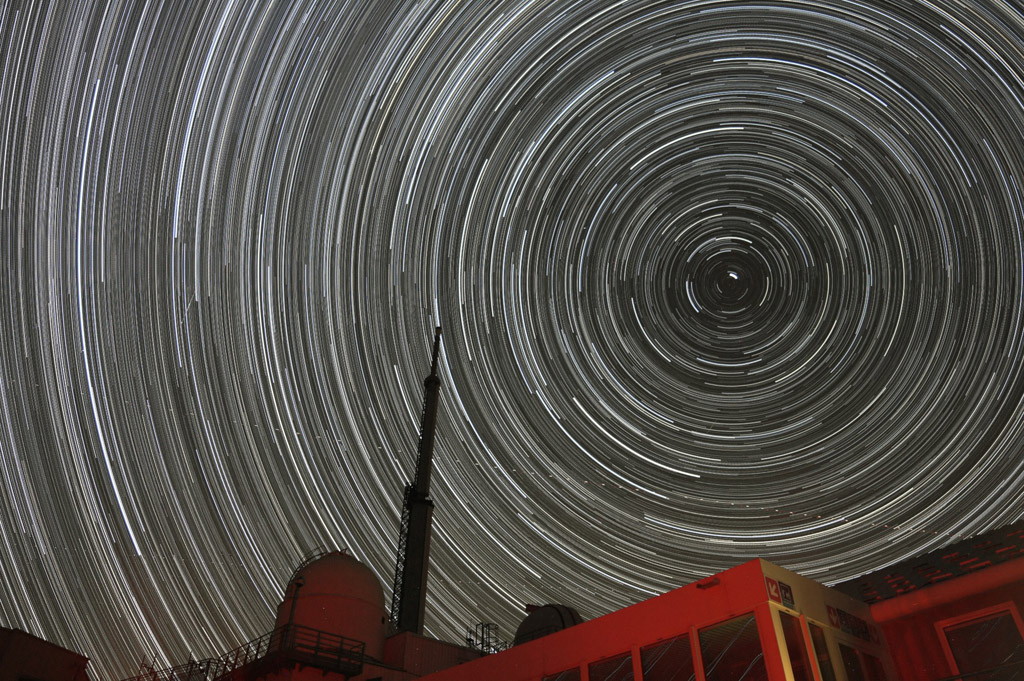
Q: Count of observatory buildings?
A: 2